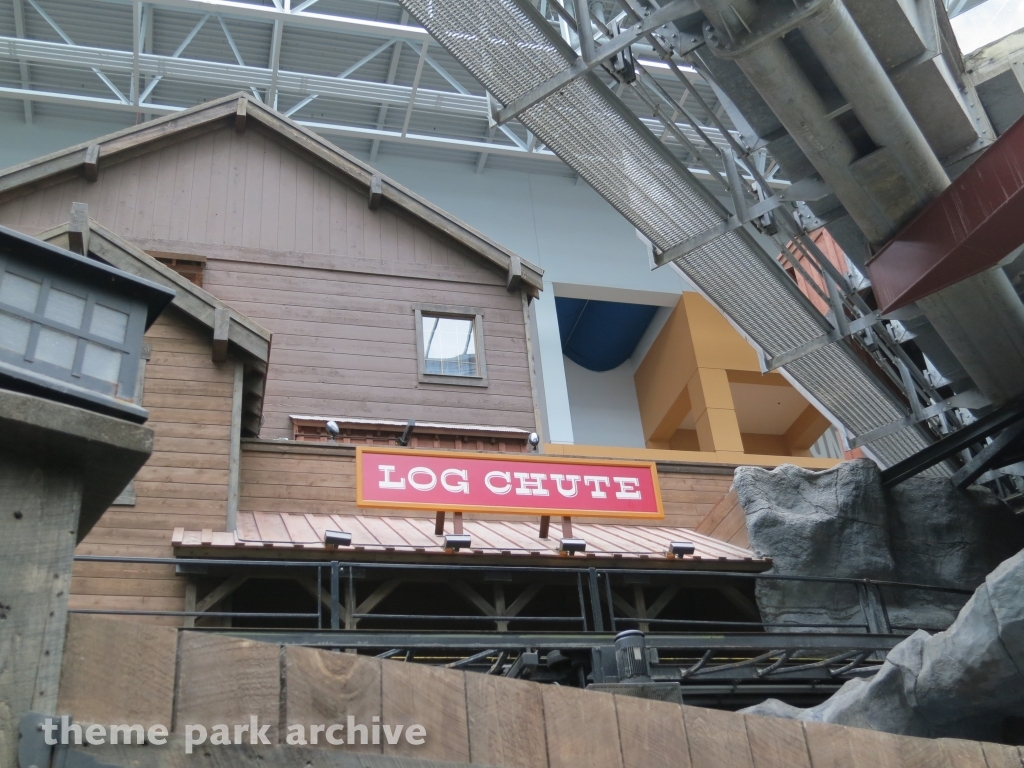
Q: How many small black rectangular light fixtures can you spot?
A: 4